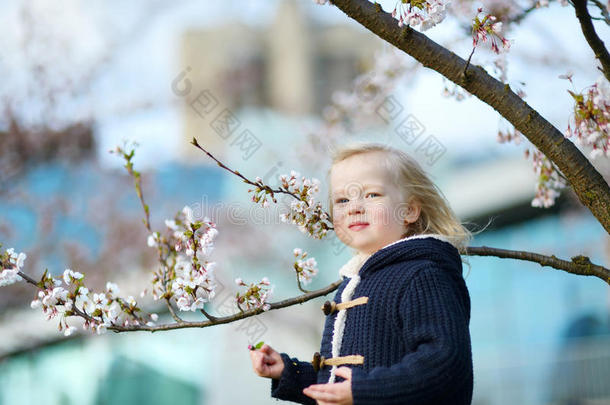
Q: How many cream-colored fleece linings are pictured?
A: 1